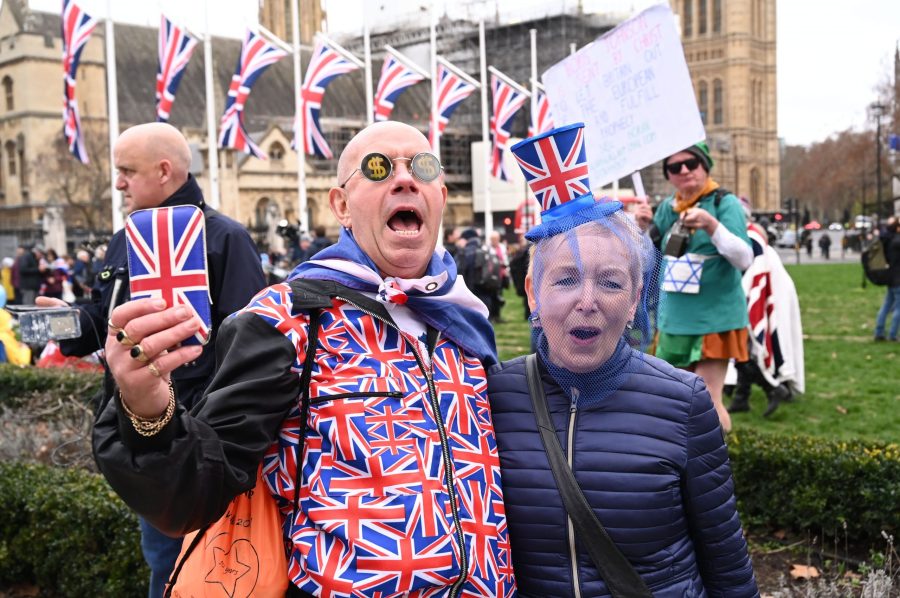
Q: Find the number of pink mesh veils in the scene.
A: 0